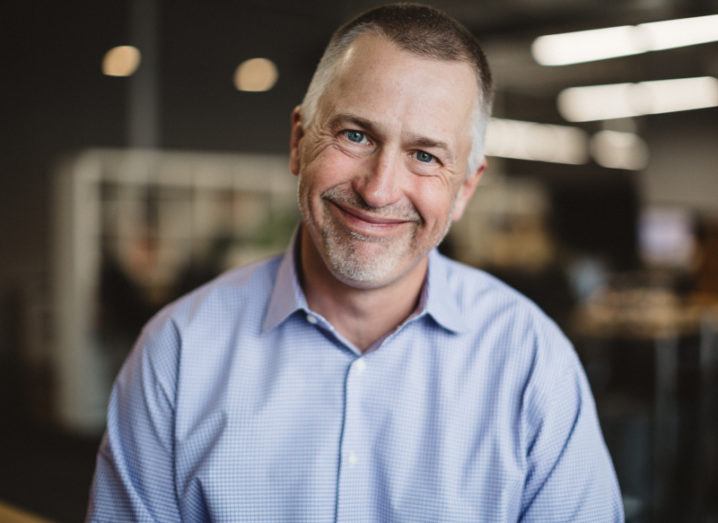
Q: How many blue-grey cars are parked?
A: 0